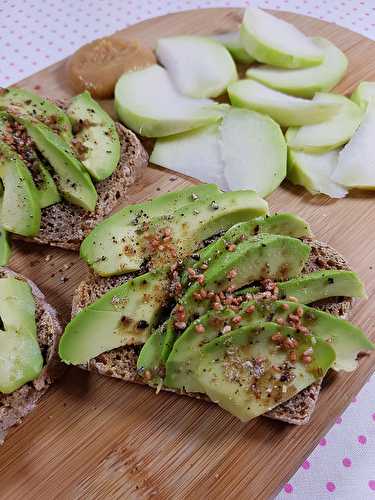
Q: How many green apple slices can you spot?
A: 12